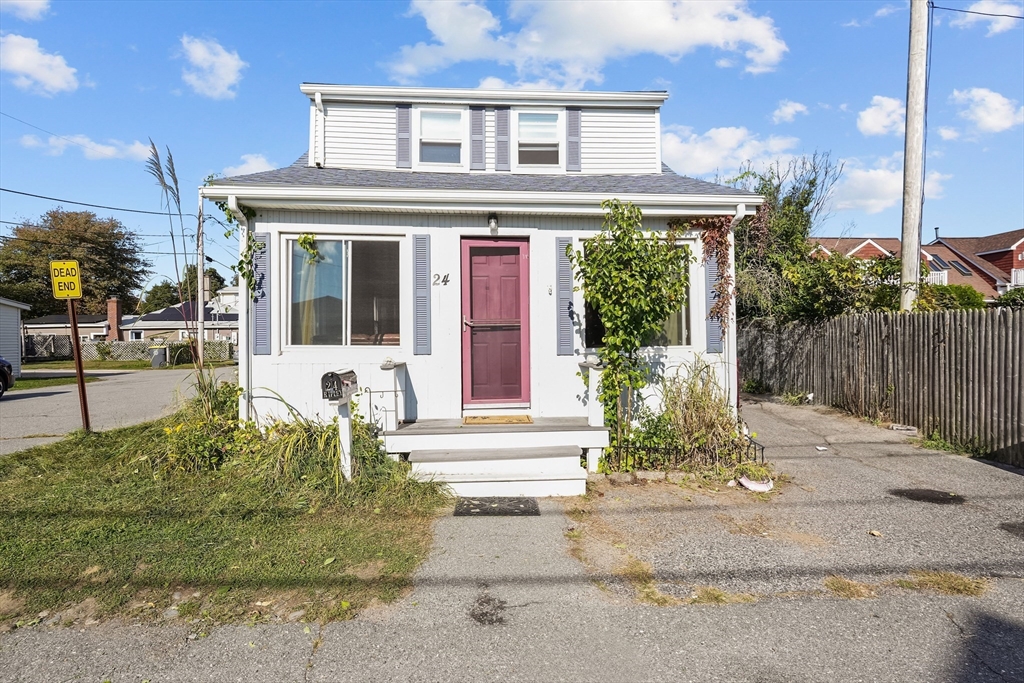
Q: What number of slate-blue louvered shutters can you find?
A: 8